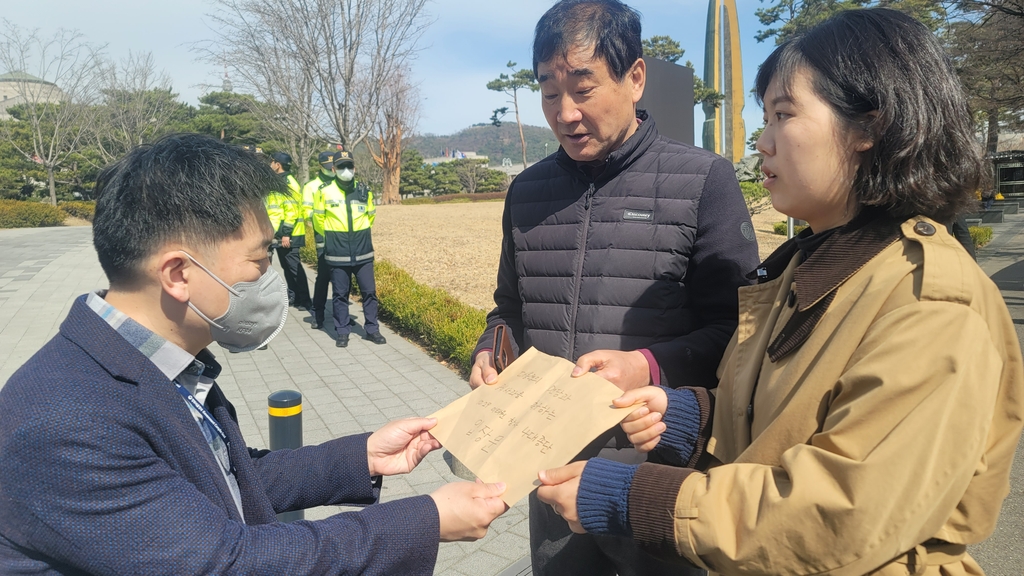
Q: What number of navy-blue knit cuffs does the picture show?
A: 2